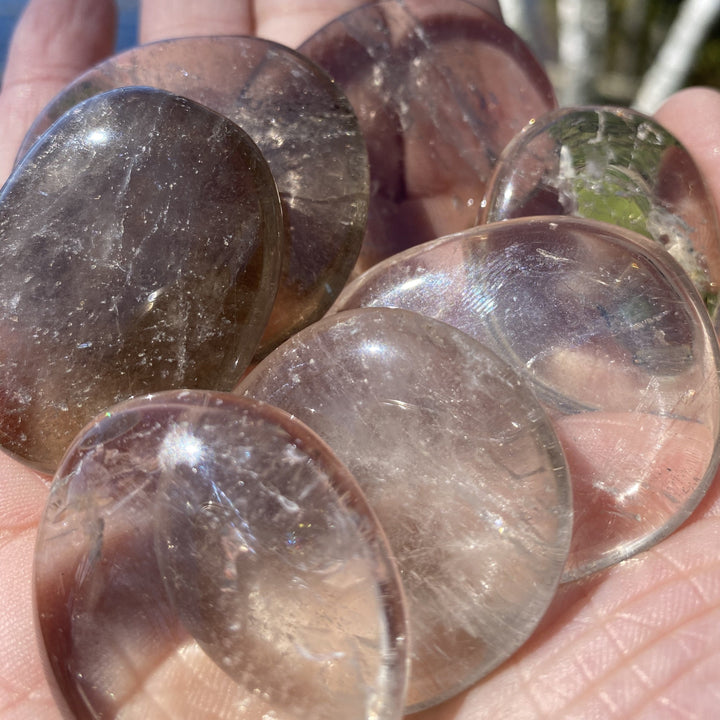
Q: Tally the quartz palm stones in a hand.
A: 7